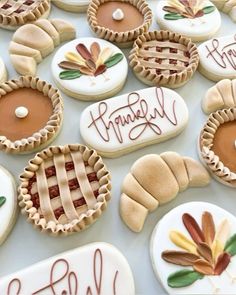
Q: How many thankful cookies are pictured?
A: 3